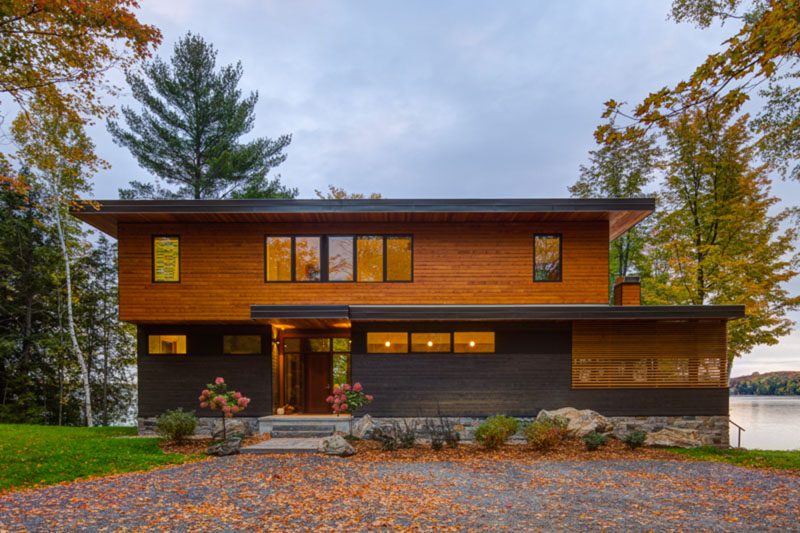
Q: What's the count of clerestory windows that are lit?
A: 4